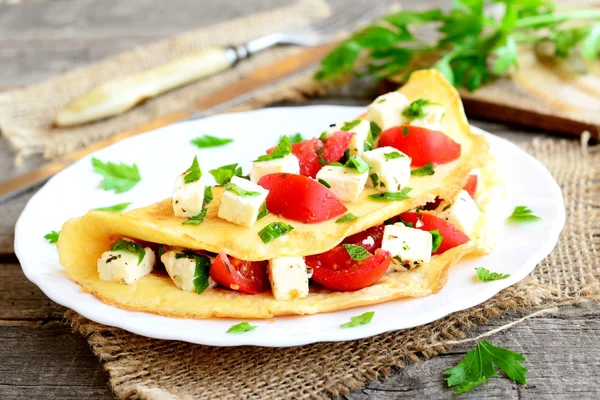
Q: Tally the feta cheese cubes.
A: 13